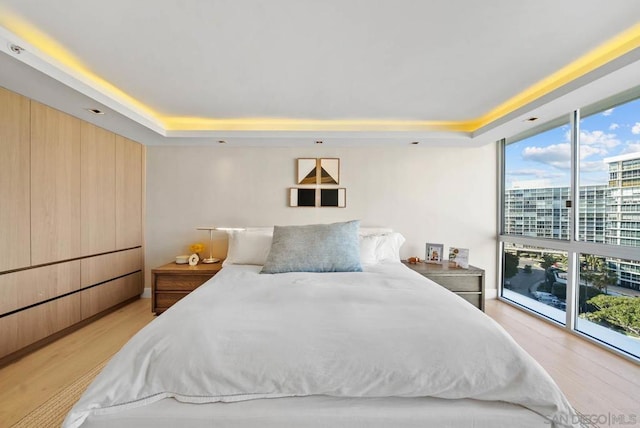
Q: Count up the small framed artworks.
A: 4